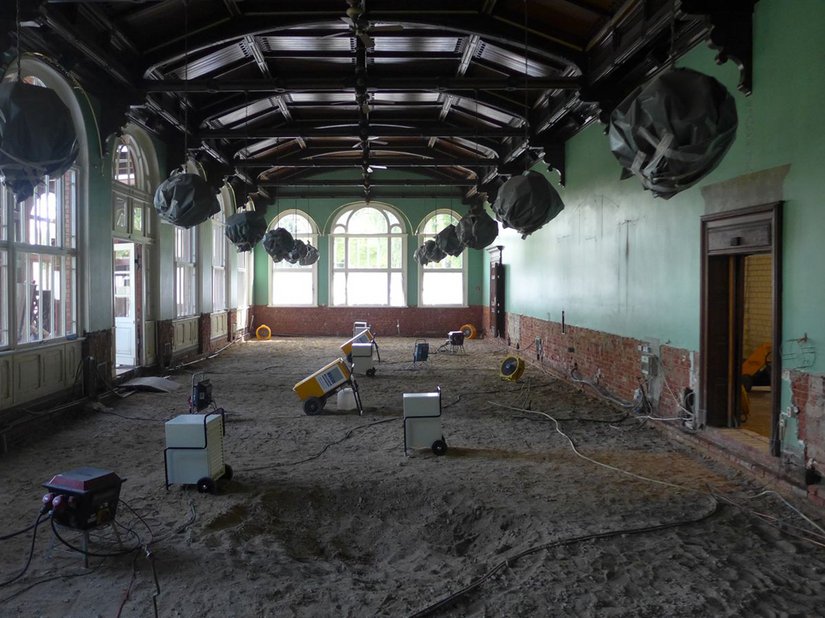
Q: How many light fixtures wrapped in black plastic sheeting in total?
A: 12